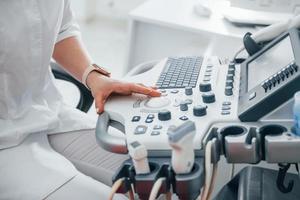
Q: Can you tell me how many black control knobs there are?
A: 11